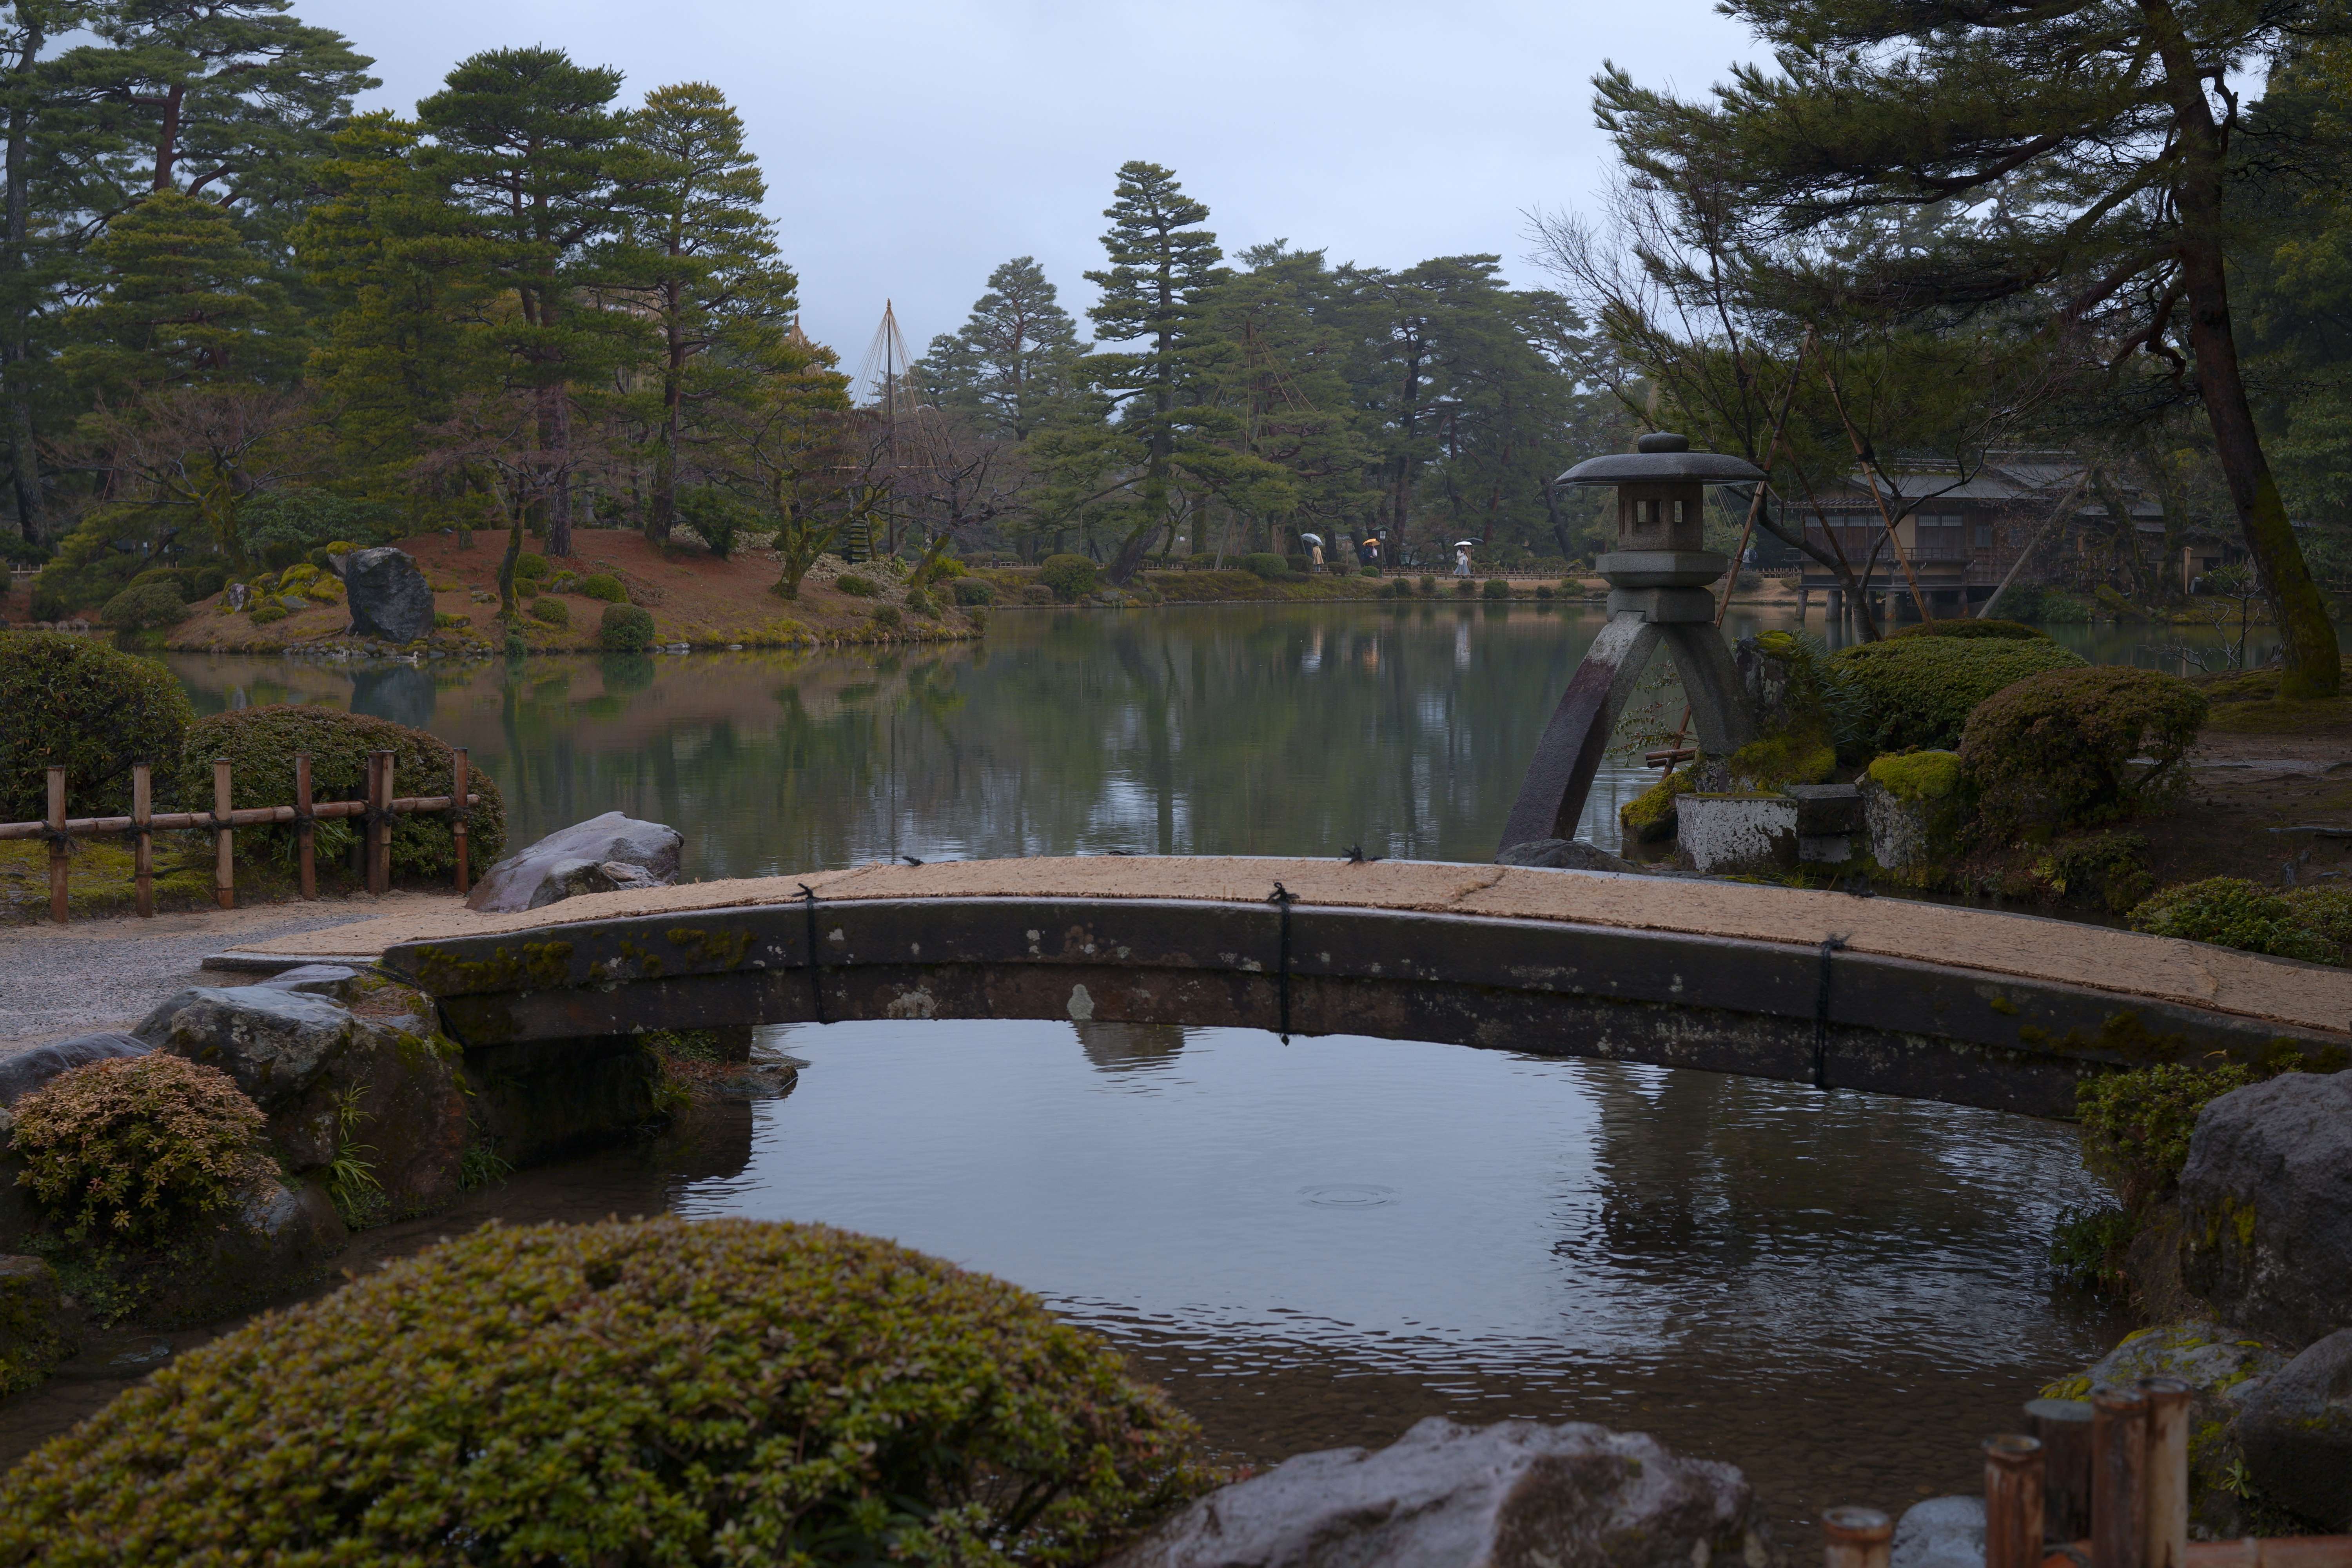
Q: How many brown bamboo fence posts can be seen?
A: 11